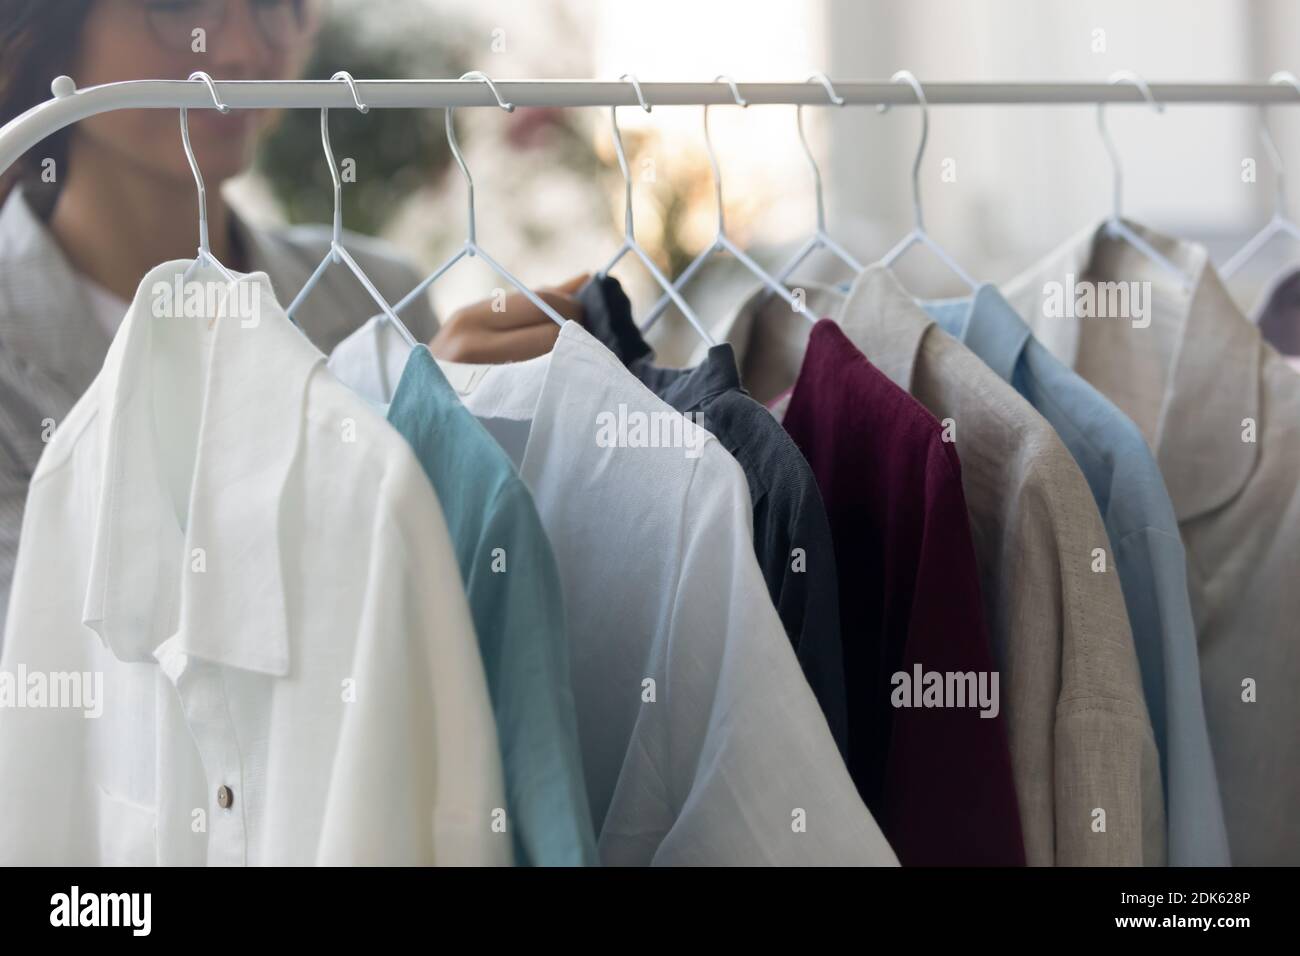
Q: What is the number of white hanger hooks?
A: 9